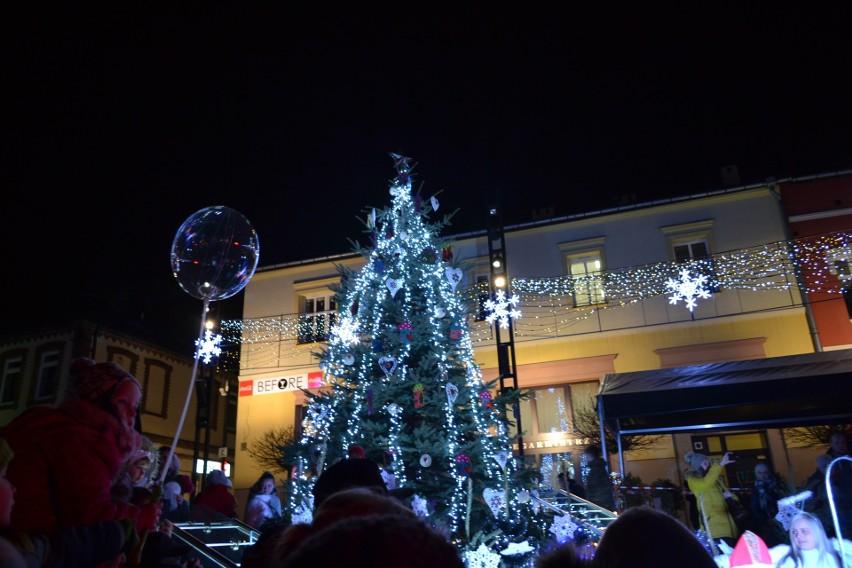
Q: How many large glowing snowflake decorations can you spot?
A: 4